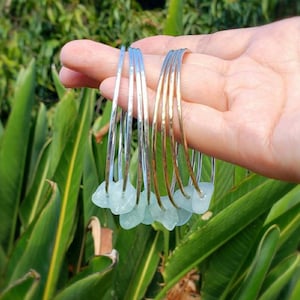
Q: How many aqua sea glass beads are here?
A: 8